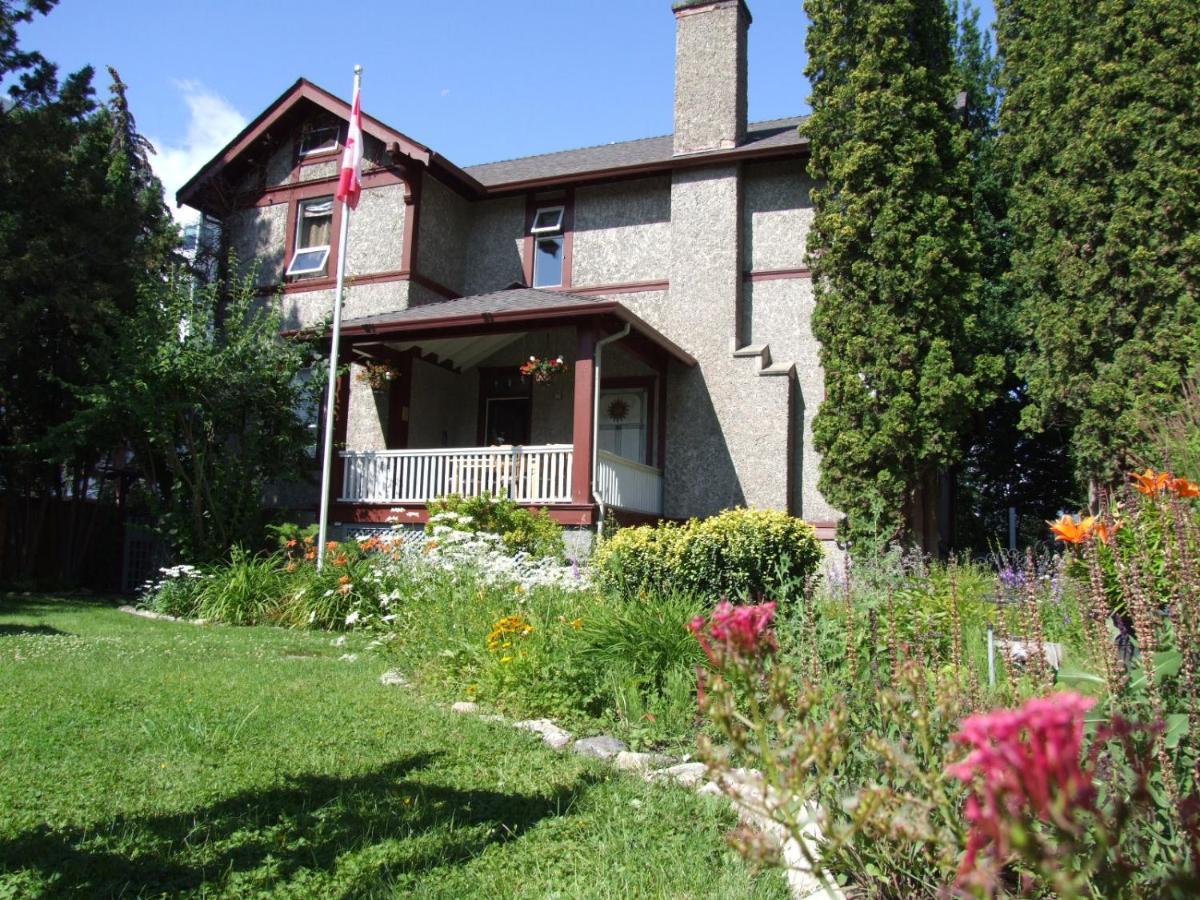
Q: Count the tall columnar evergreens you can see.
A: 2